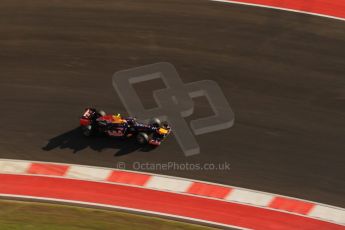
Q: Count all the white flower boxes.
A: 0